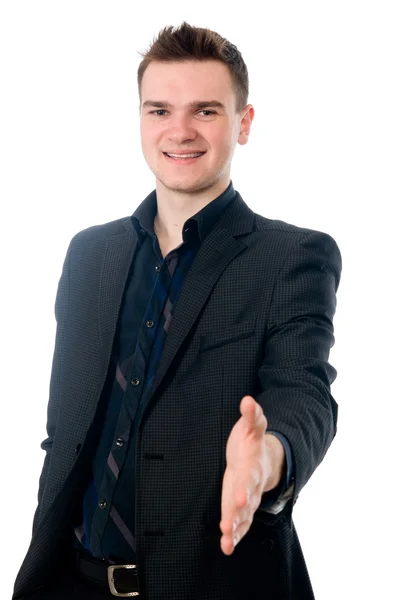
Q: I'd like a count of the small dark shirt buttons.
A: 5